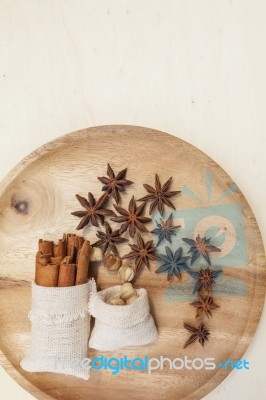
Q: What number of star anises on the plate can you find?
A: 12